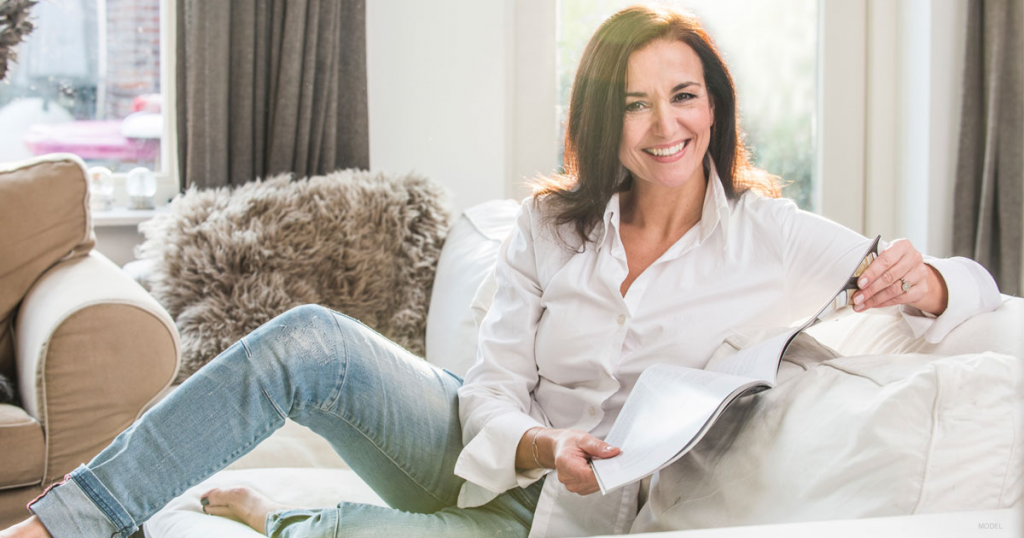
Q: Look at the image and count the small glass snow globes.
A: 2